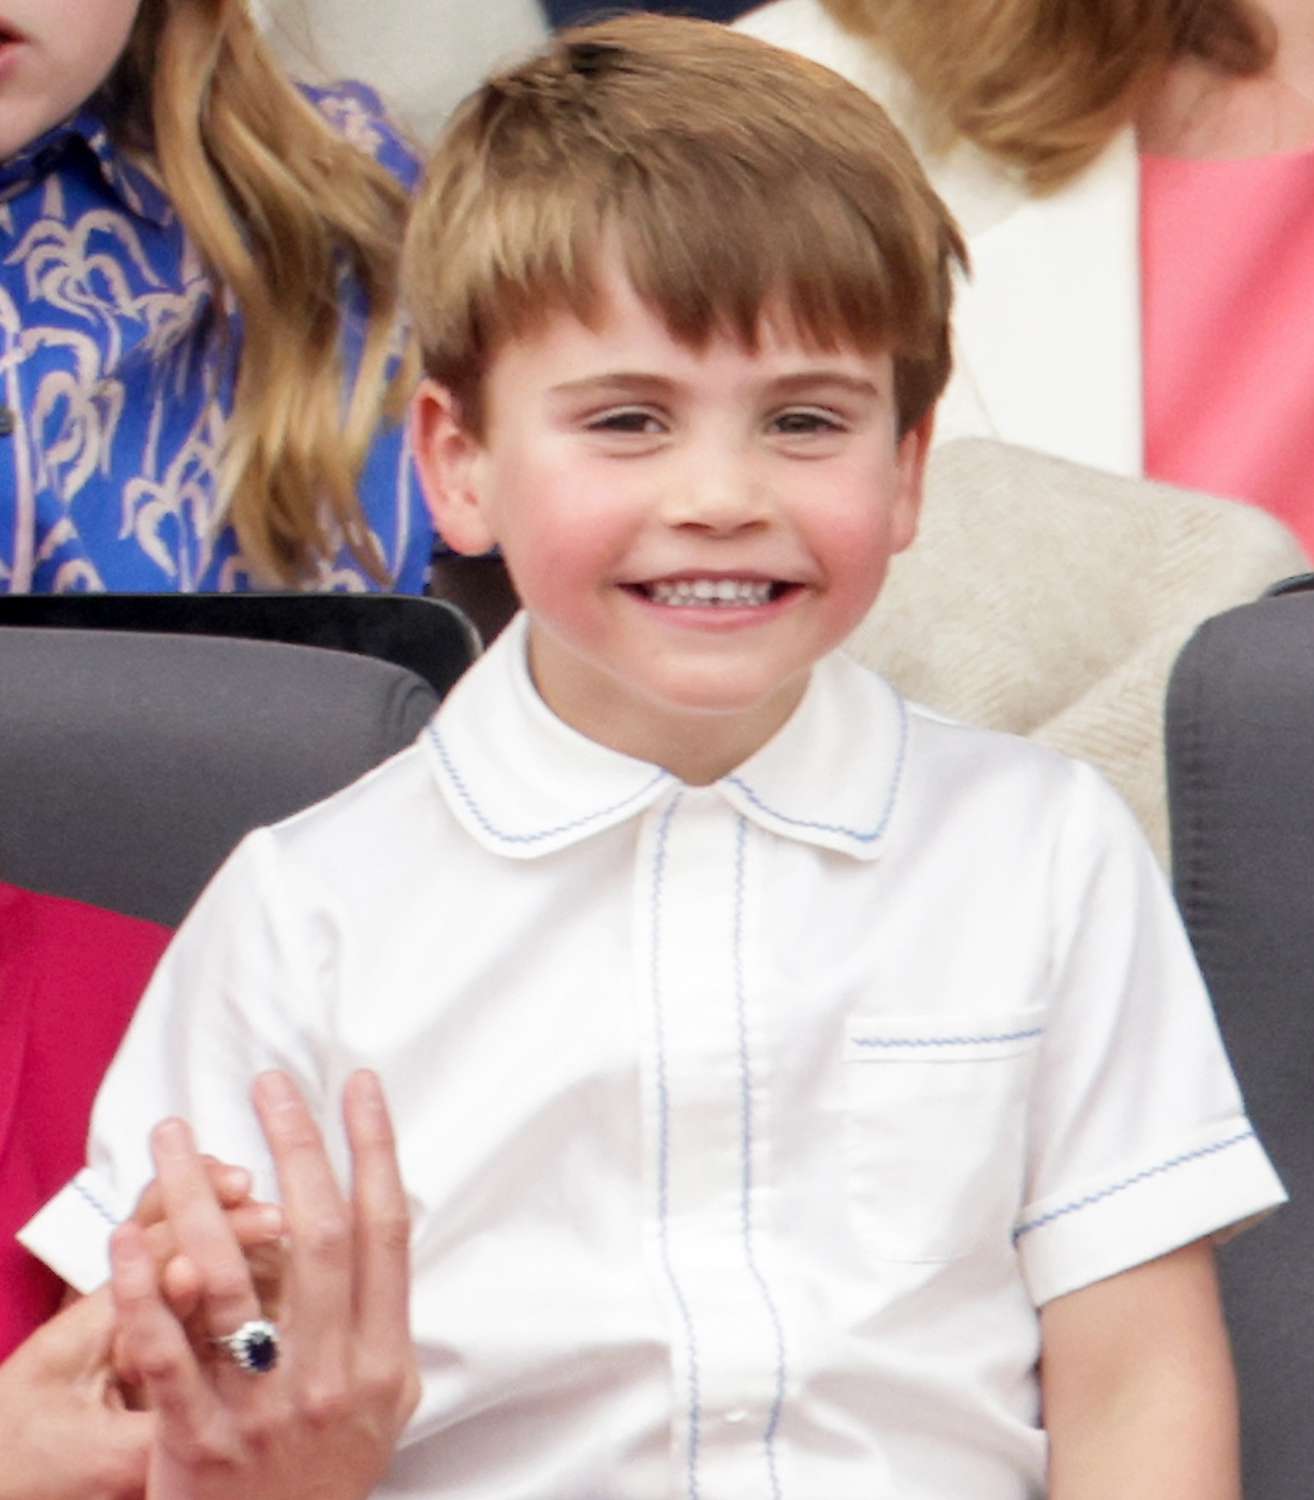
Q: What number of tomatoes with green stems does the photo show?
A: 0